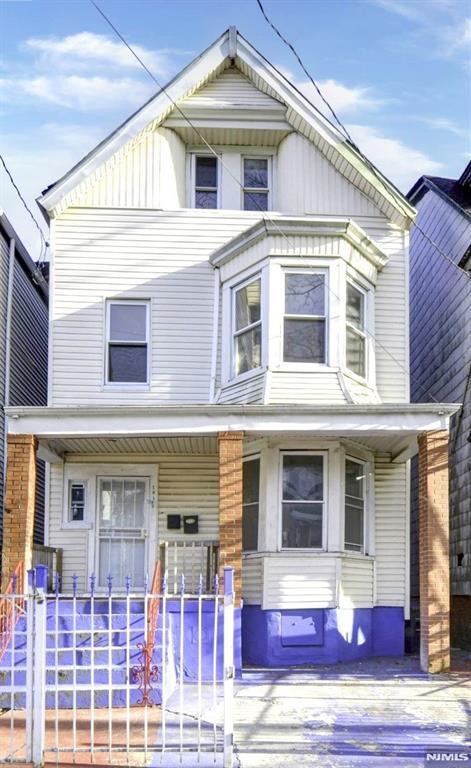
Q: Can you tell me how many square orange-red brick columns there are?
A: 3